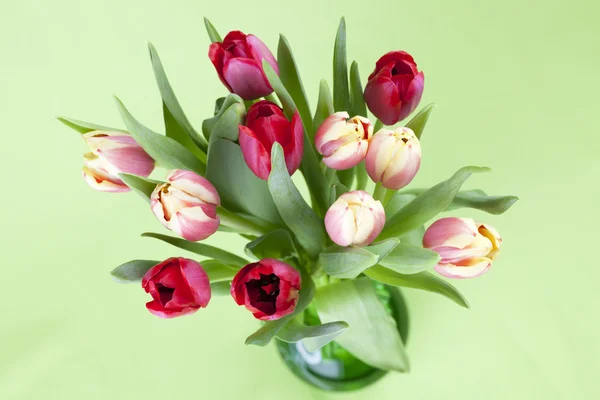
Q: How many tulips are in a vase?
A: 11